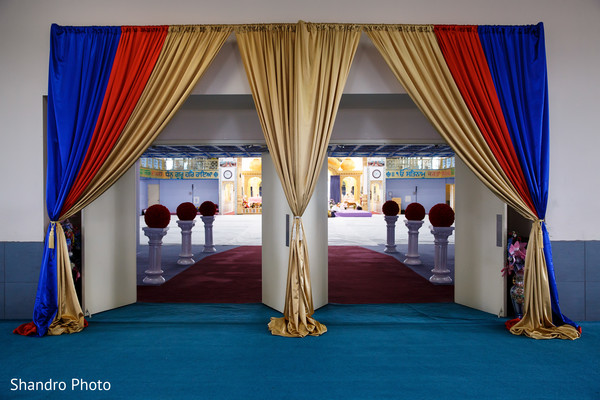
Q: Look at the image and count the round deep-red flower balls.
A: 6